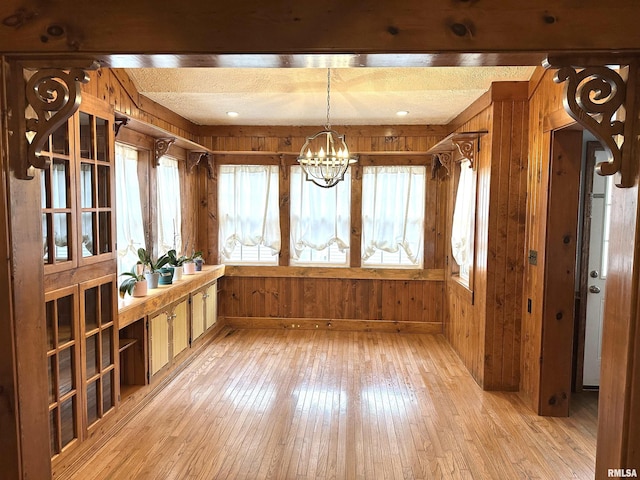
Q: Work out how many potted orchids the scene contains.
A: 6